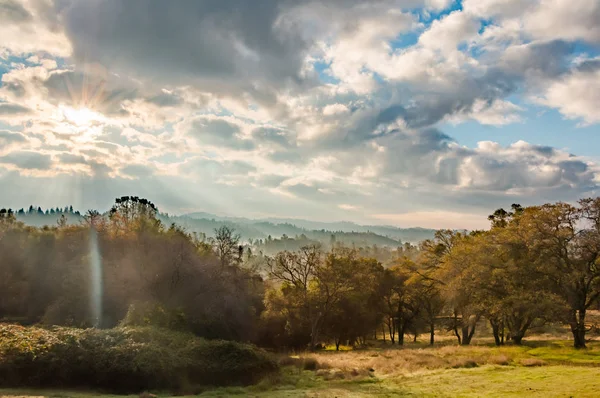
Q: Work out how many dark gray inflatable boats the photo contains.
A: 0